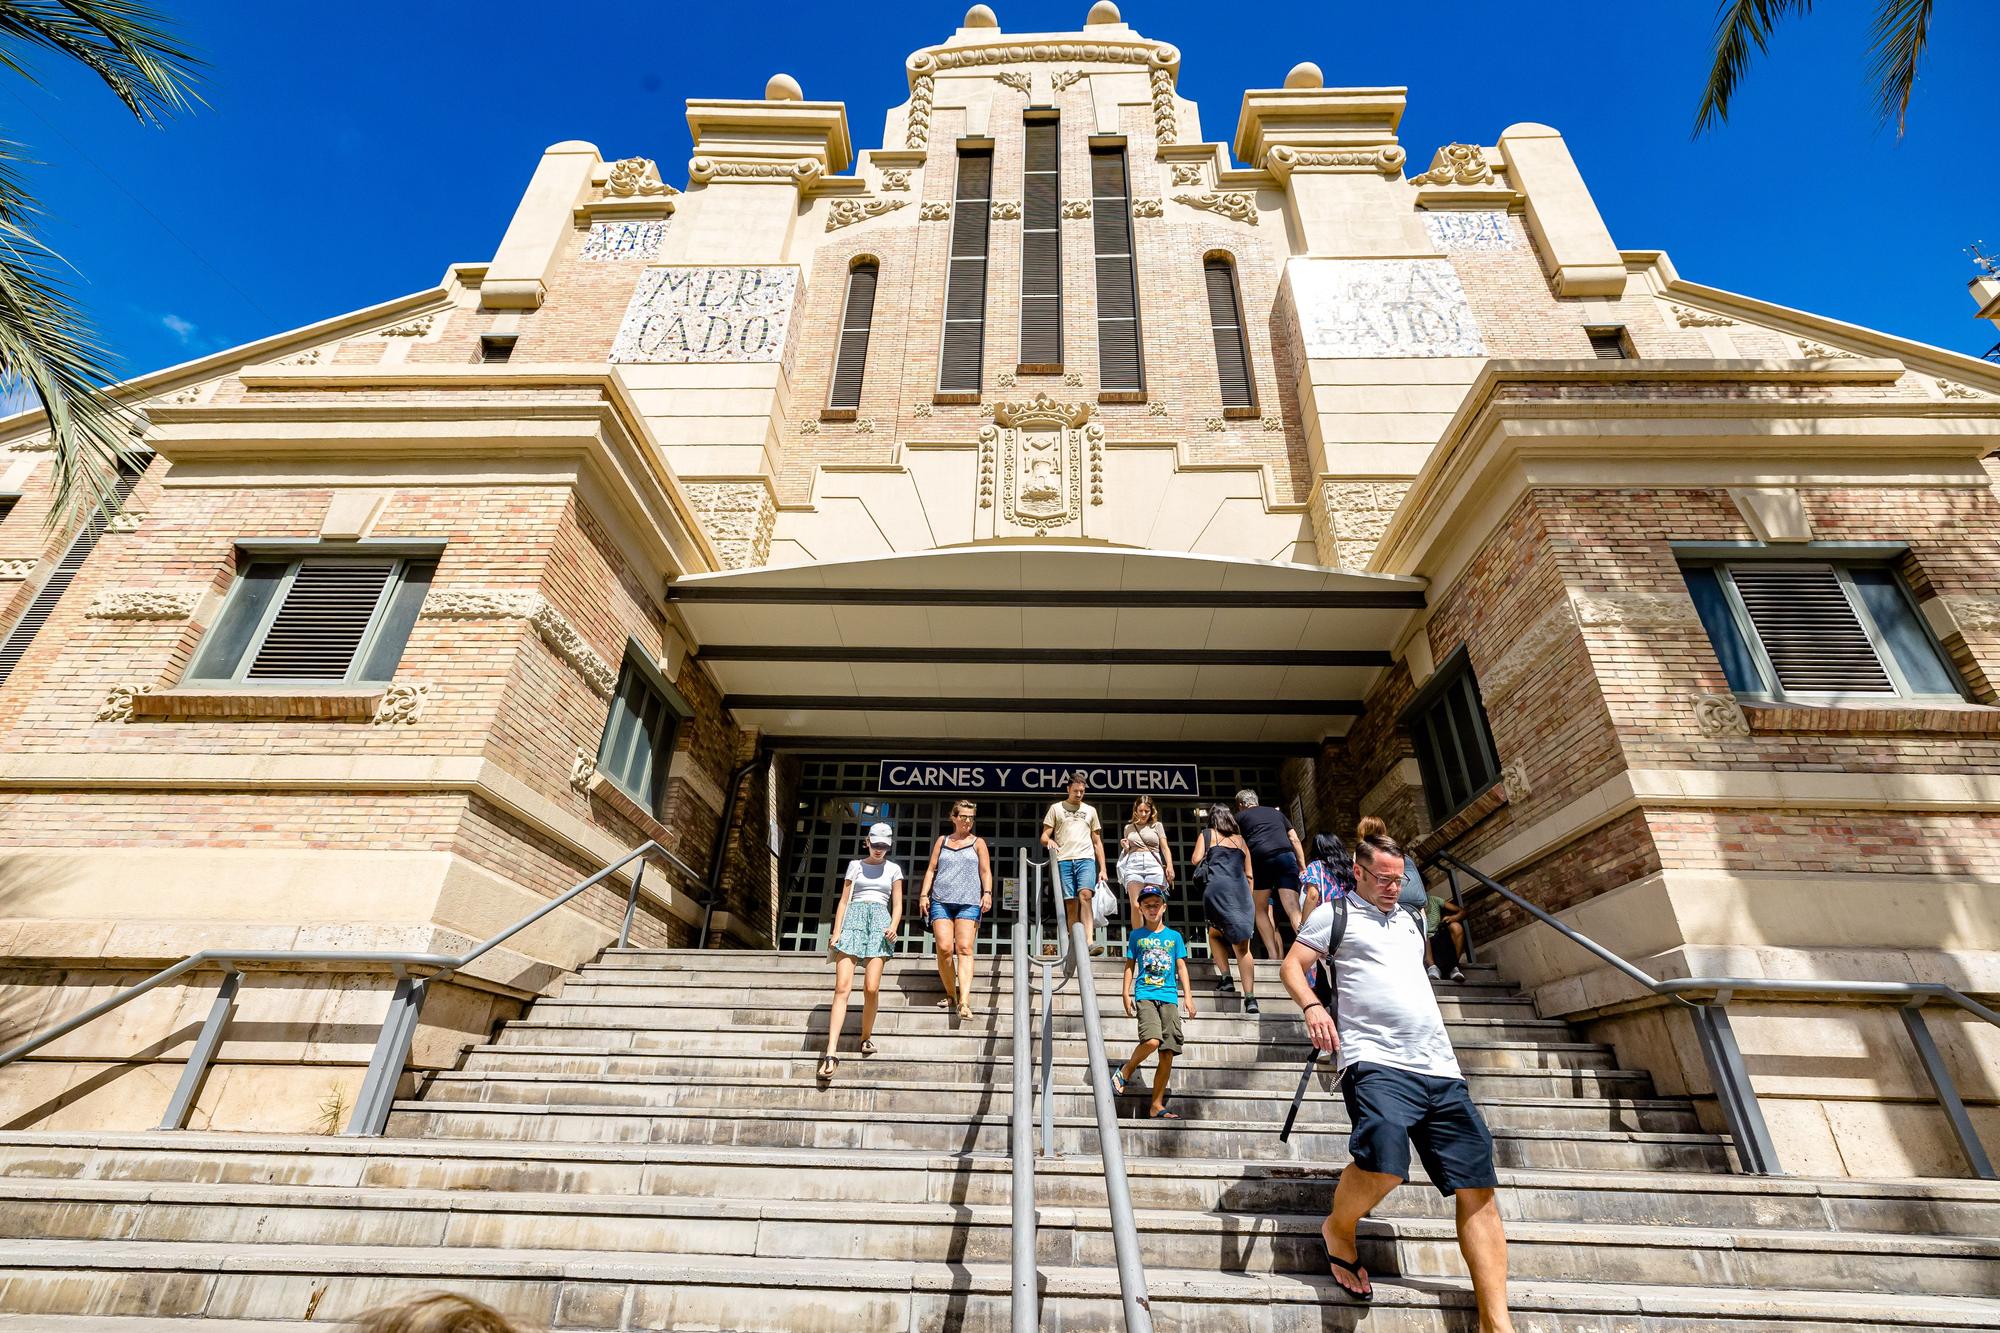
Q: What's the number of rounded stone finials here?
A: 4